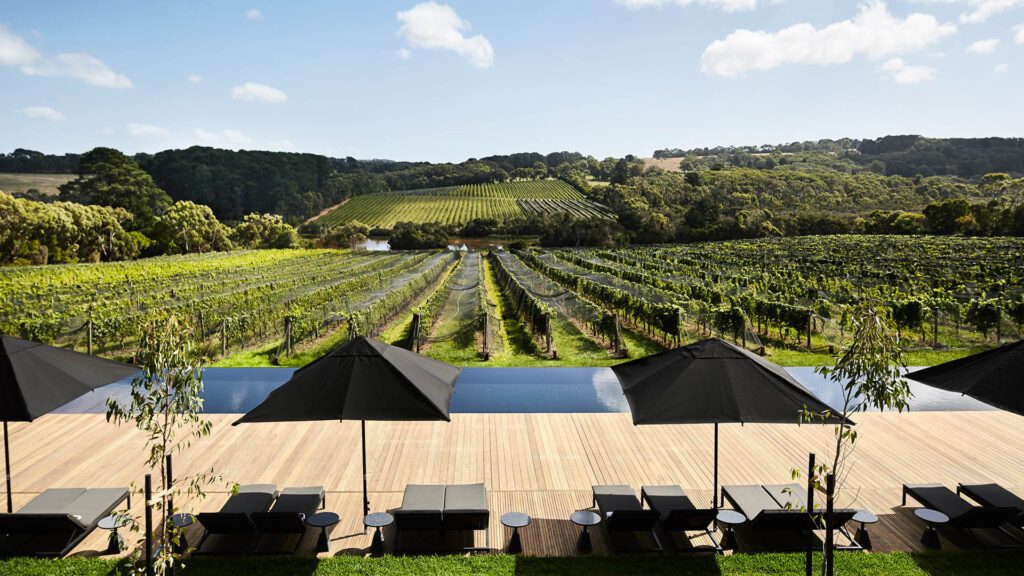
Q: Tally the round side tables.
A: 9